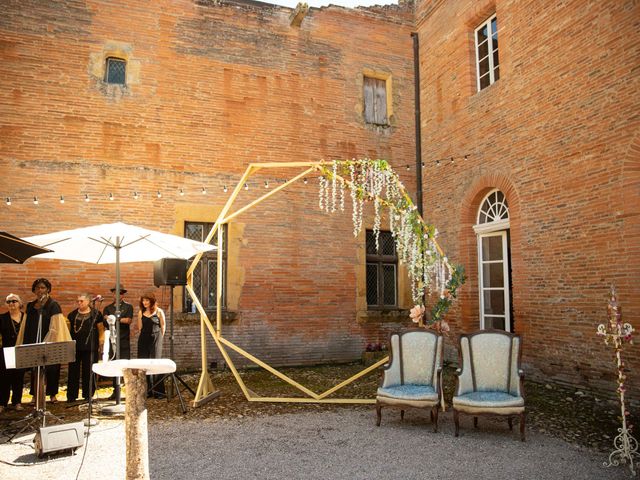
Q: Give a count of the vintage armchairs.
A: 2